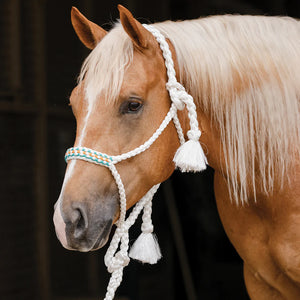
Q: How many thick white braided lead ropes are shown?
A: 1